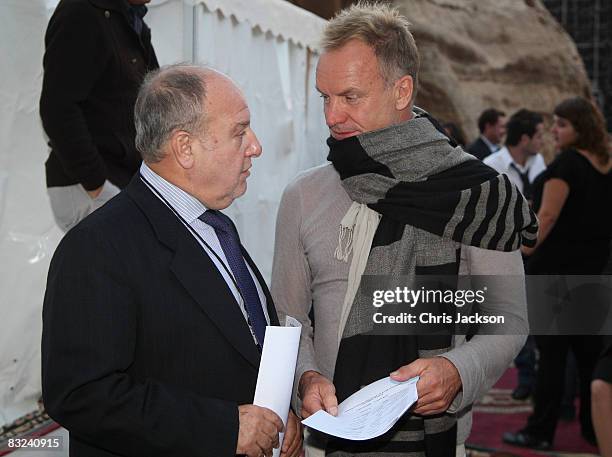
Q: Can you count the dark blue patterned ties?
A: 1